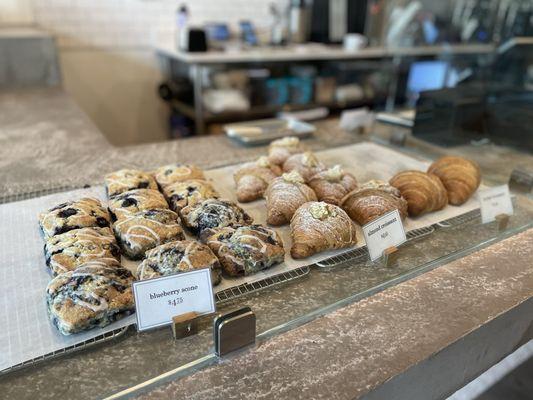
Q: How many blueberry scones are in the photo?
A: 11